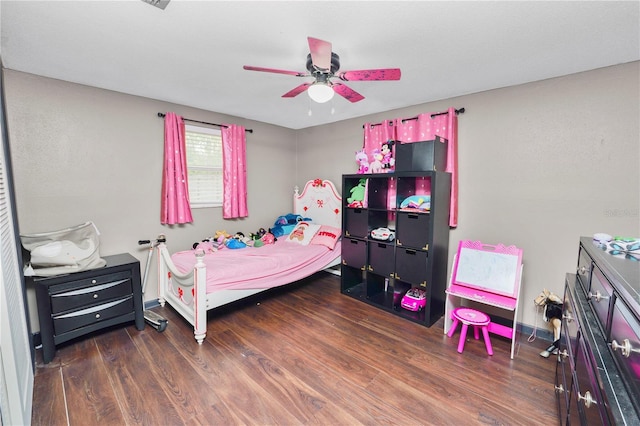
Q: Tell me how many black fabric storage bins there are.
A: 6